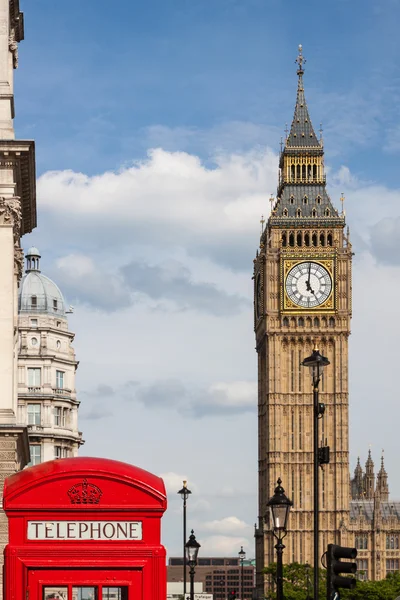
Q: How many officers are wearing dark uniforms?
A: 0